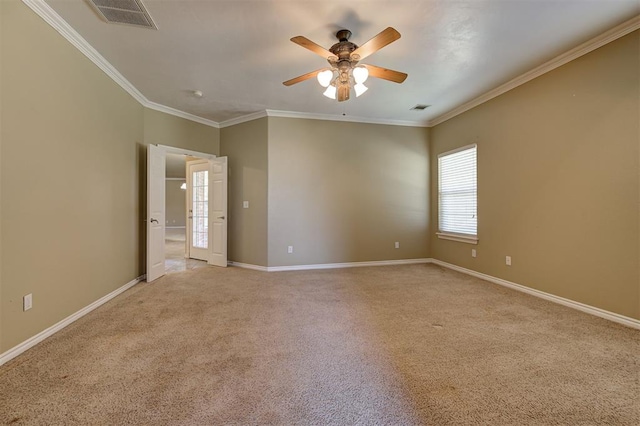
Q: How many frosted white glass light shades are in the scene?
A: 4